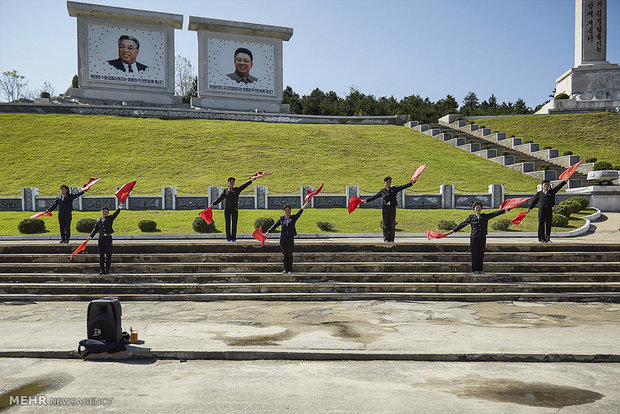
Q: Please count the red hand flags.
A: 14